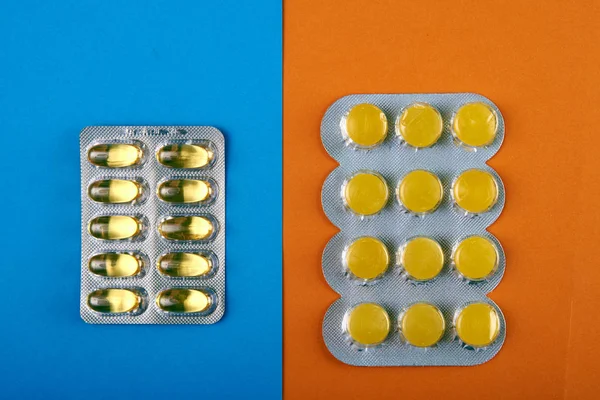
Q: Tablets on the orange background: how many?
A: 12